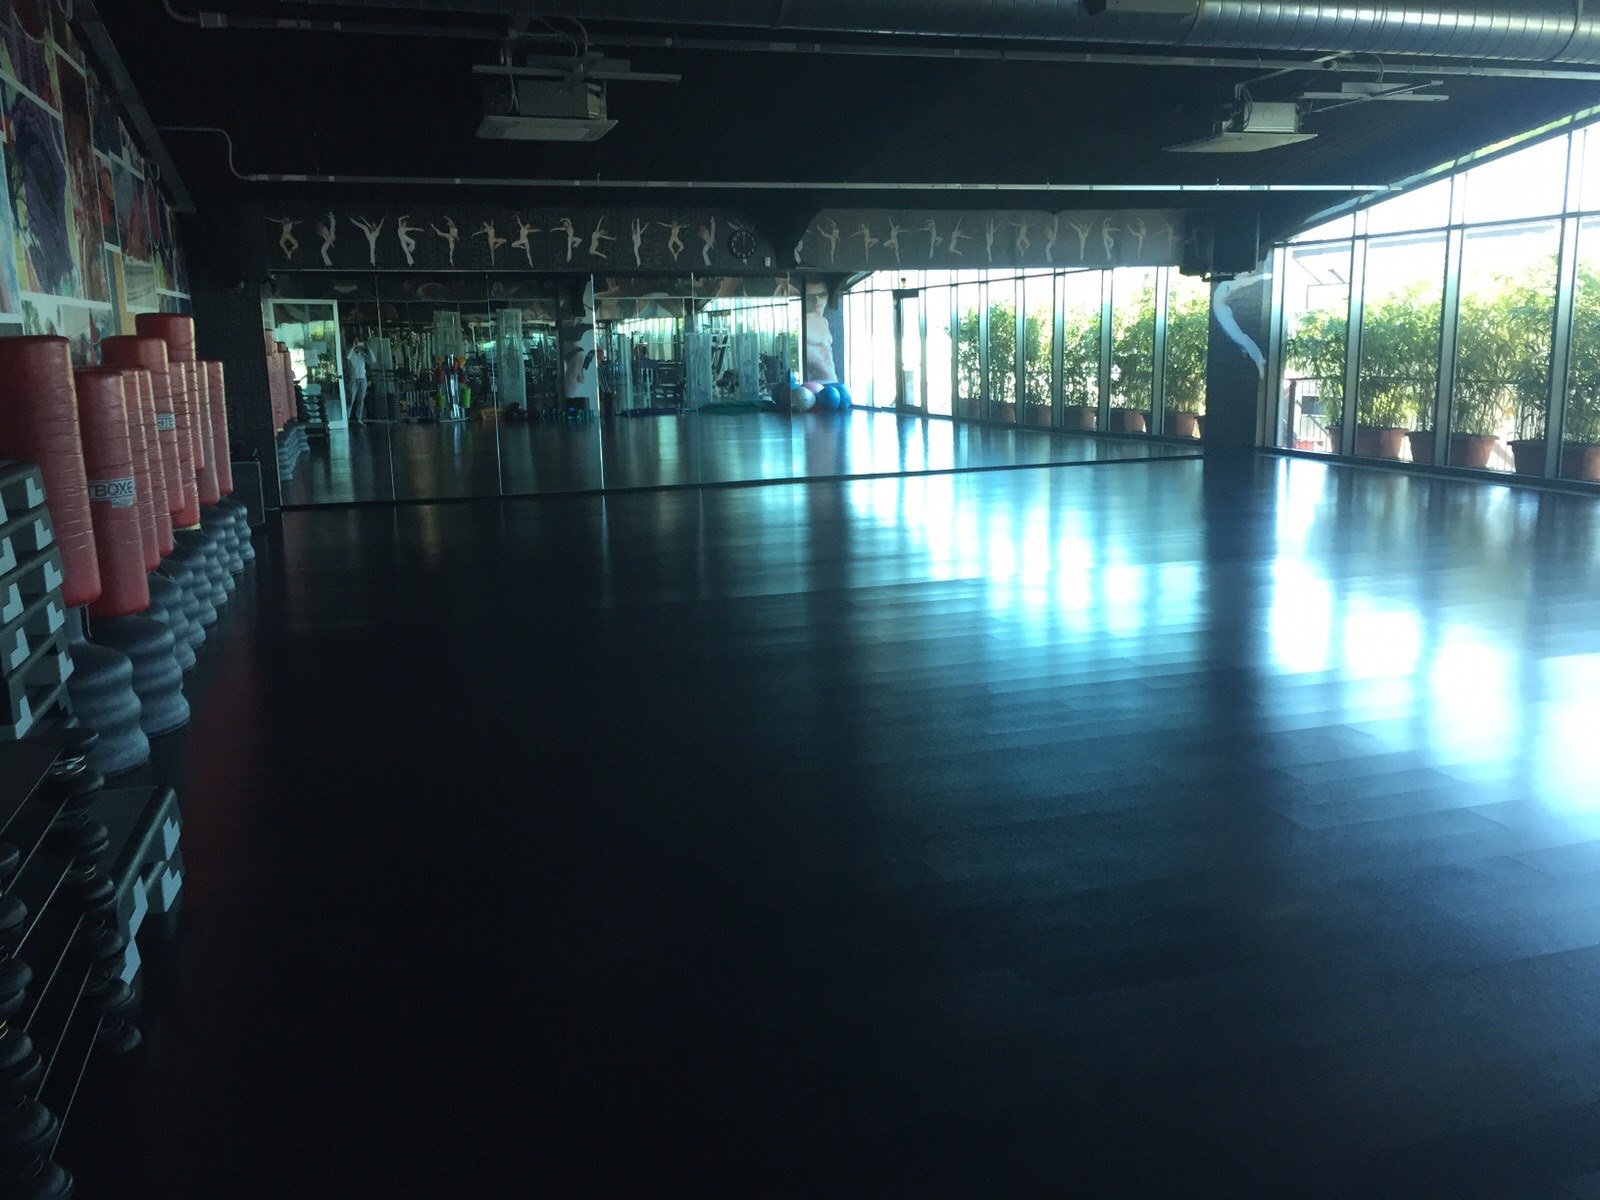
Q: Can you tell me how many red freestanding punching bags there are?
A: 9